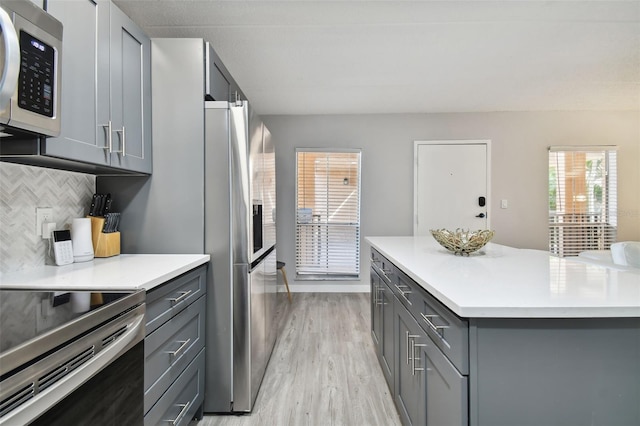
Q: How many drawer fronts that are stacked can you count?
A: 3